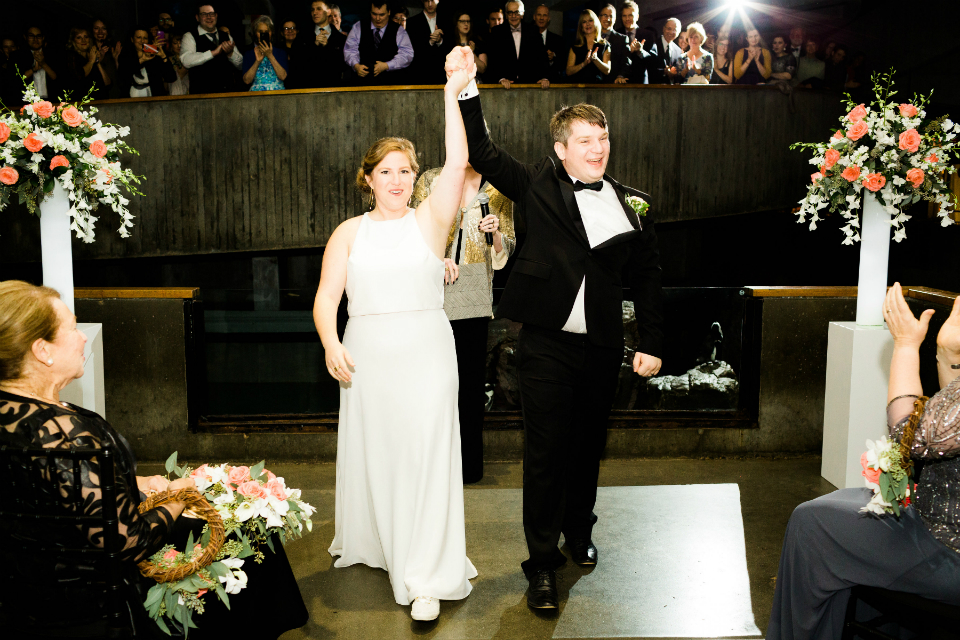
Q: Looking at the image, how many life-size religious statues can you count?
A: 0